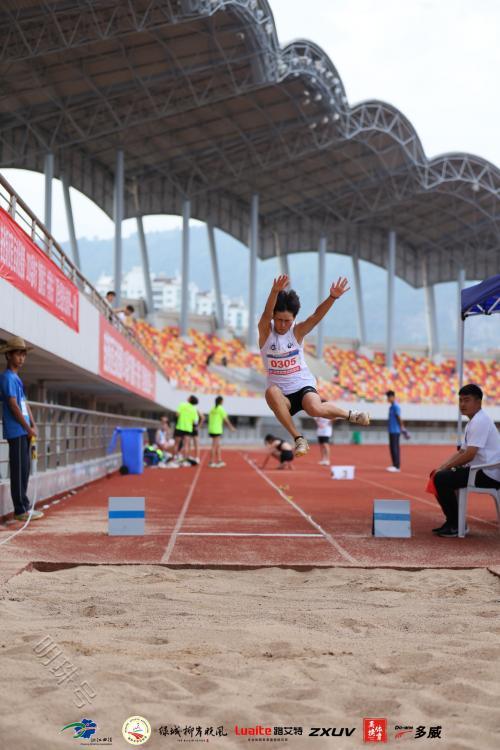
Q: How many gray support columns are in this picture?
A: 13